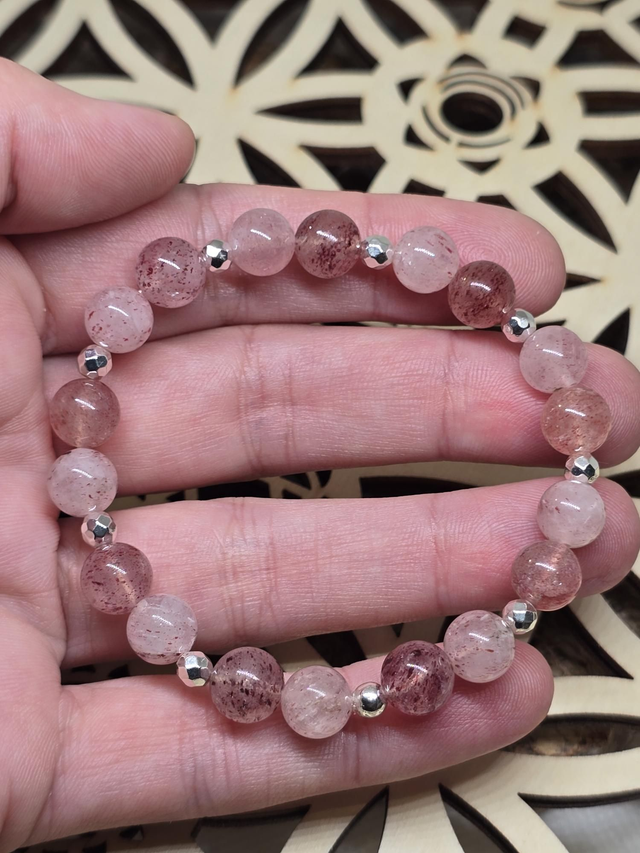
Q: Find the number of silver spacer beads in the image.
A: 9